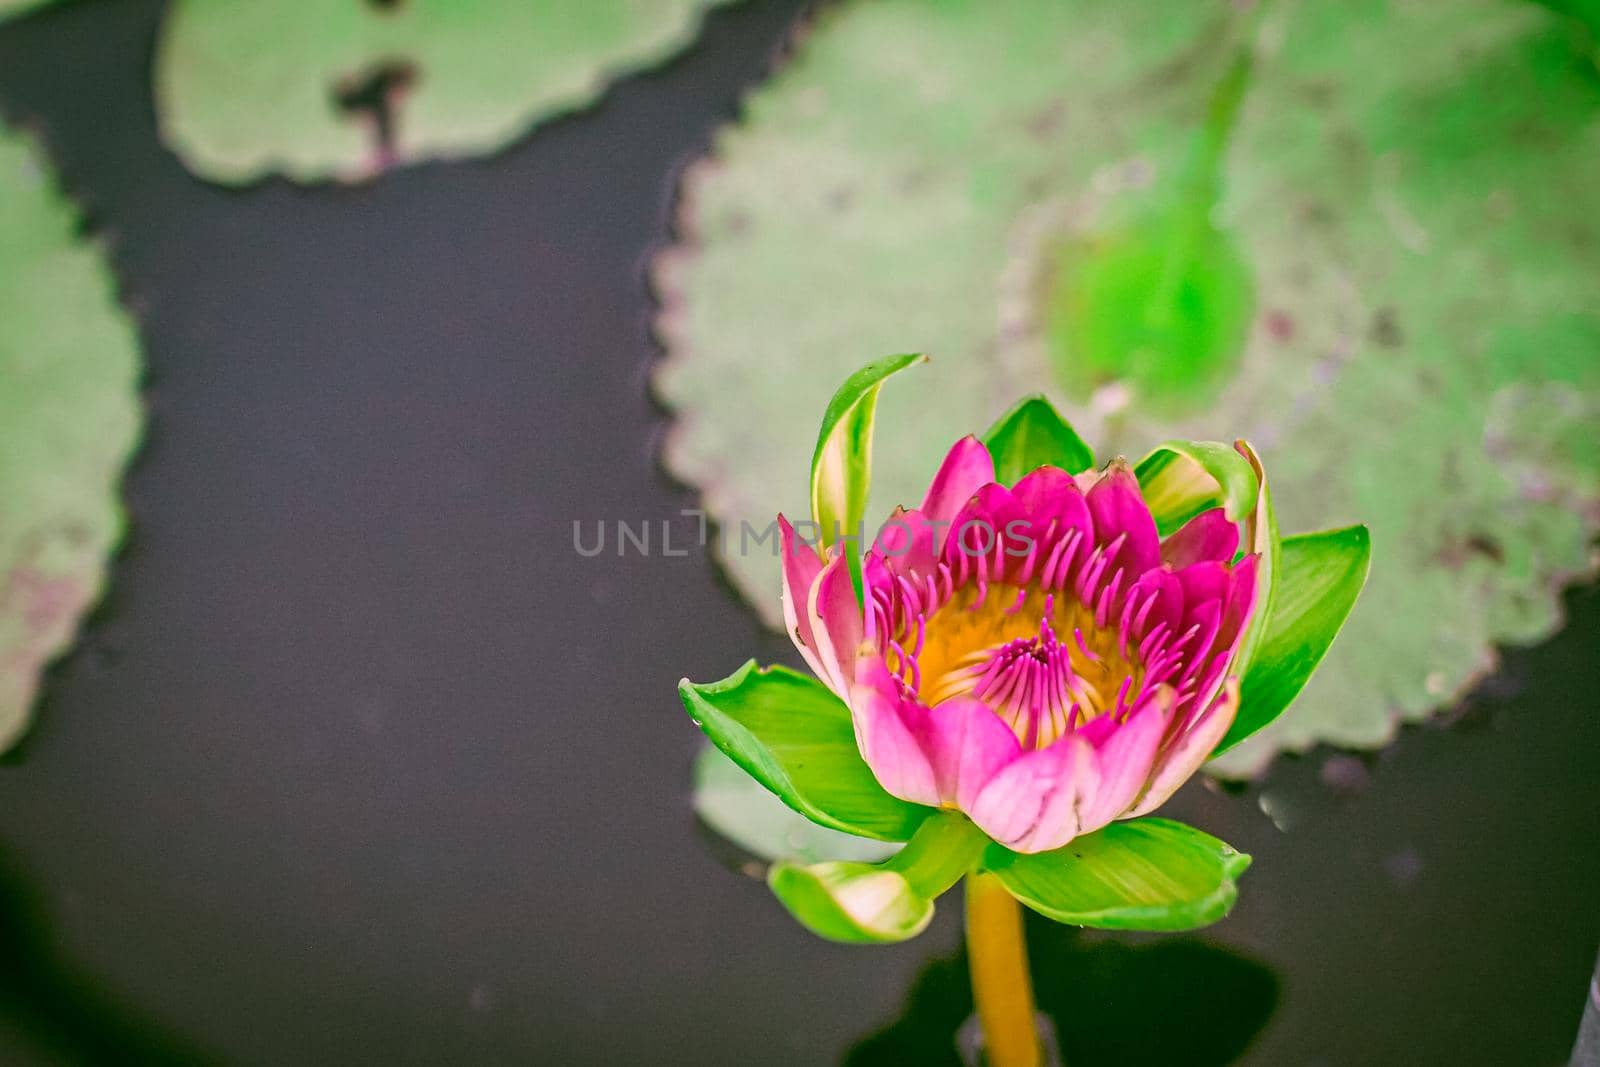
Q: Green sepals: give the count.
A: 7